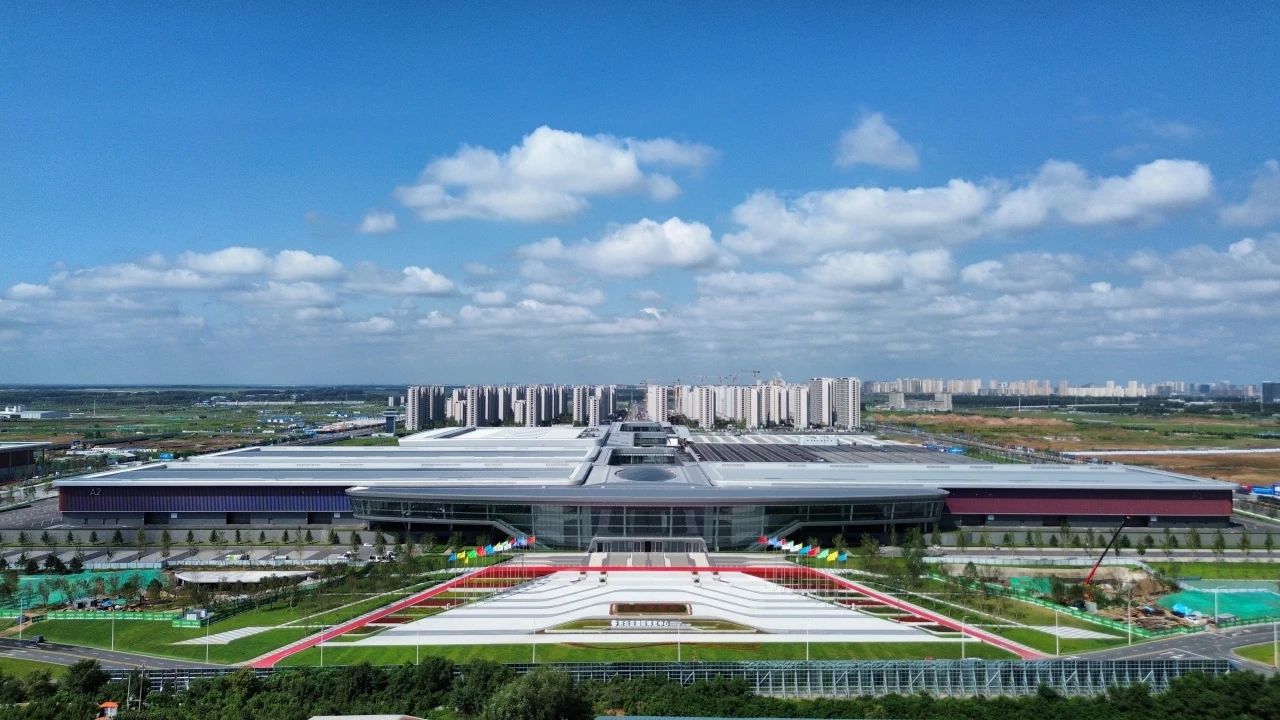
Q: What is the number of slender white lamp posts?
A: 13